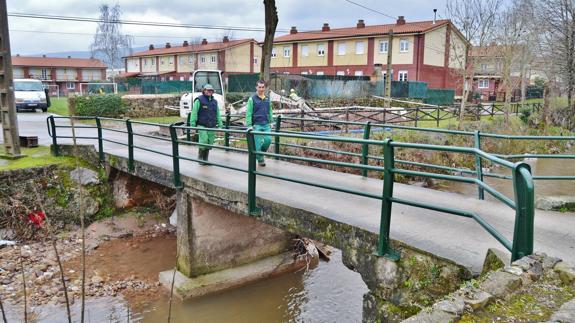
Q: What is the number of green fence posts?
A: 12